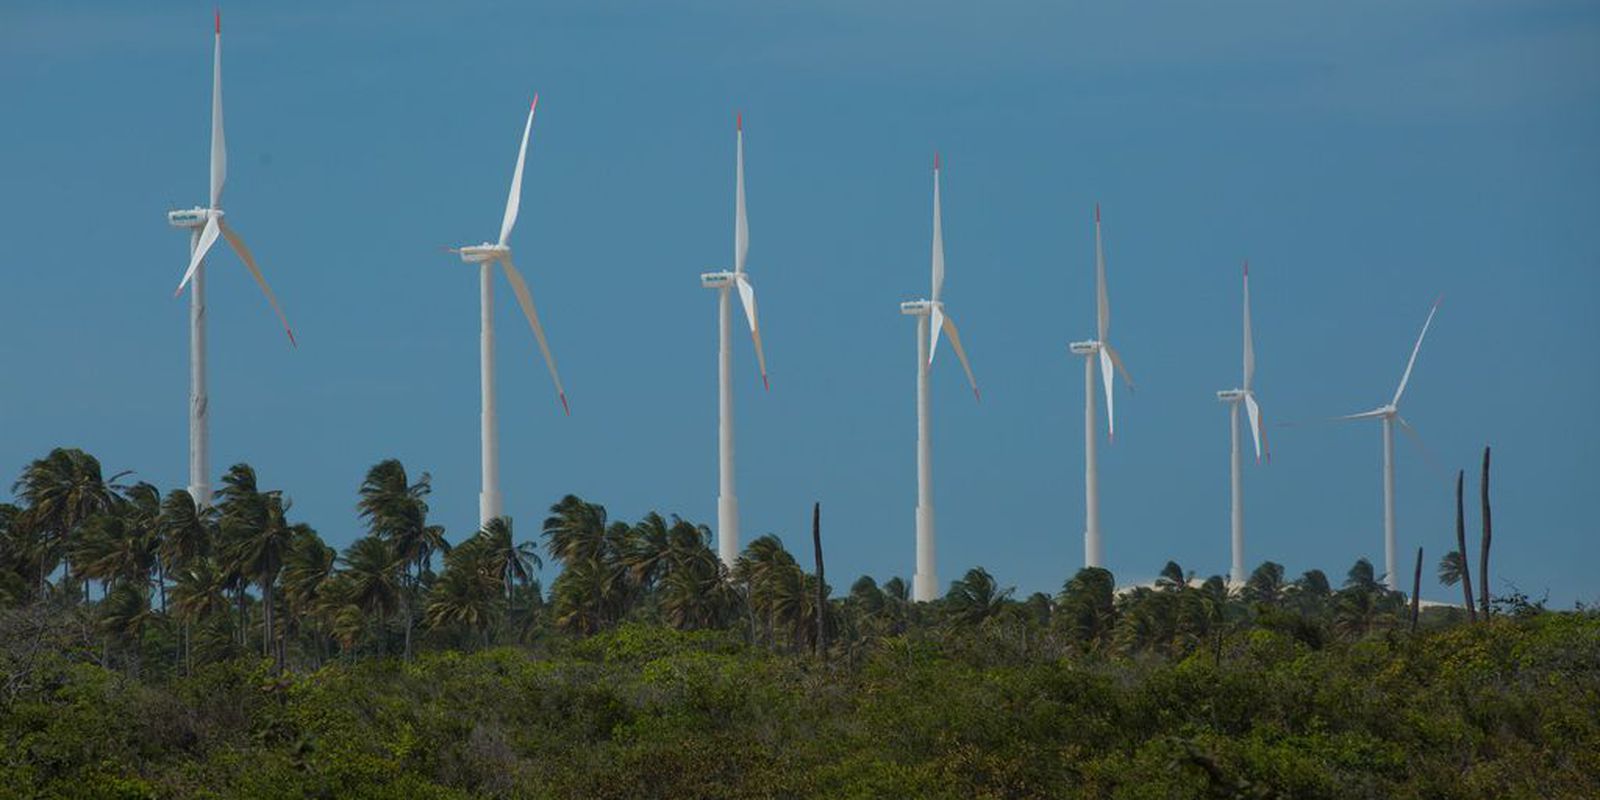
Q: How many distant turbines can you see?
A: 7